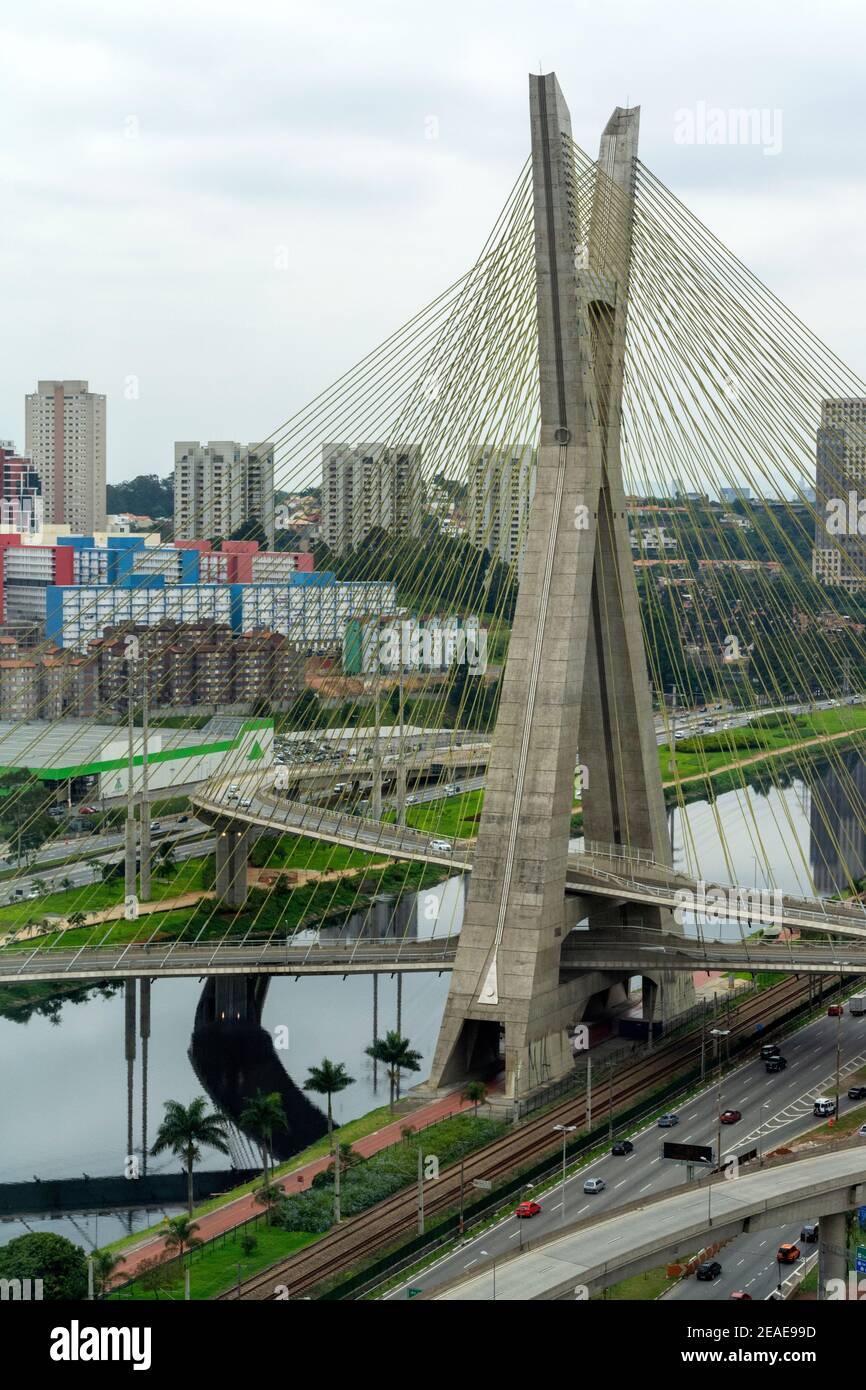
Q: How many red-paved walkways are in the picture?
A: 1